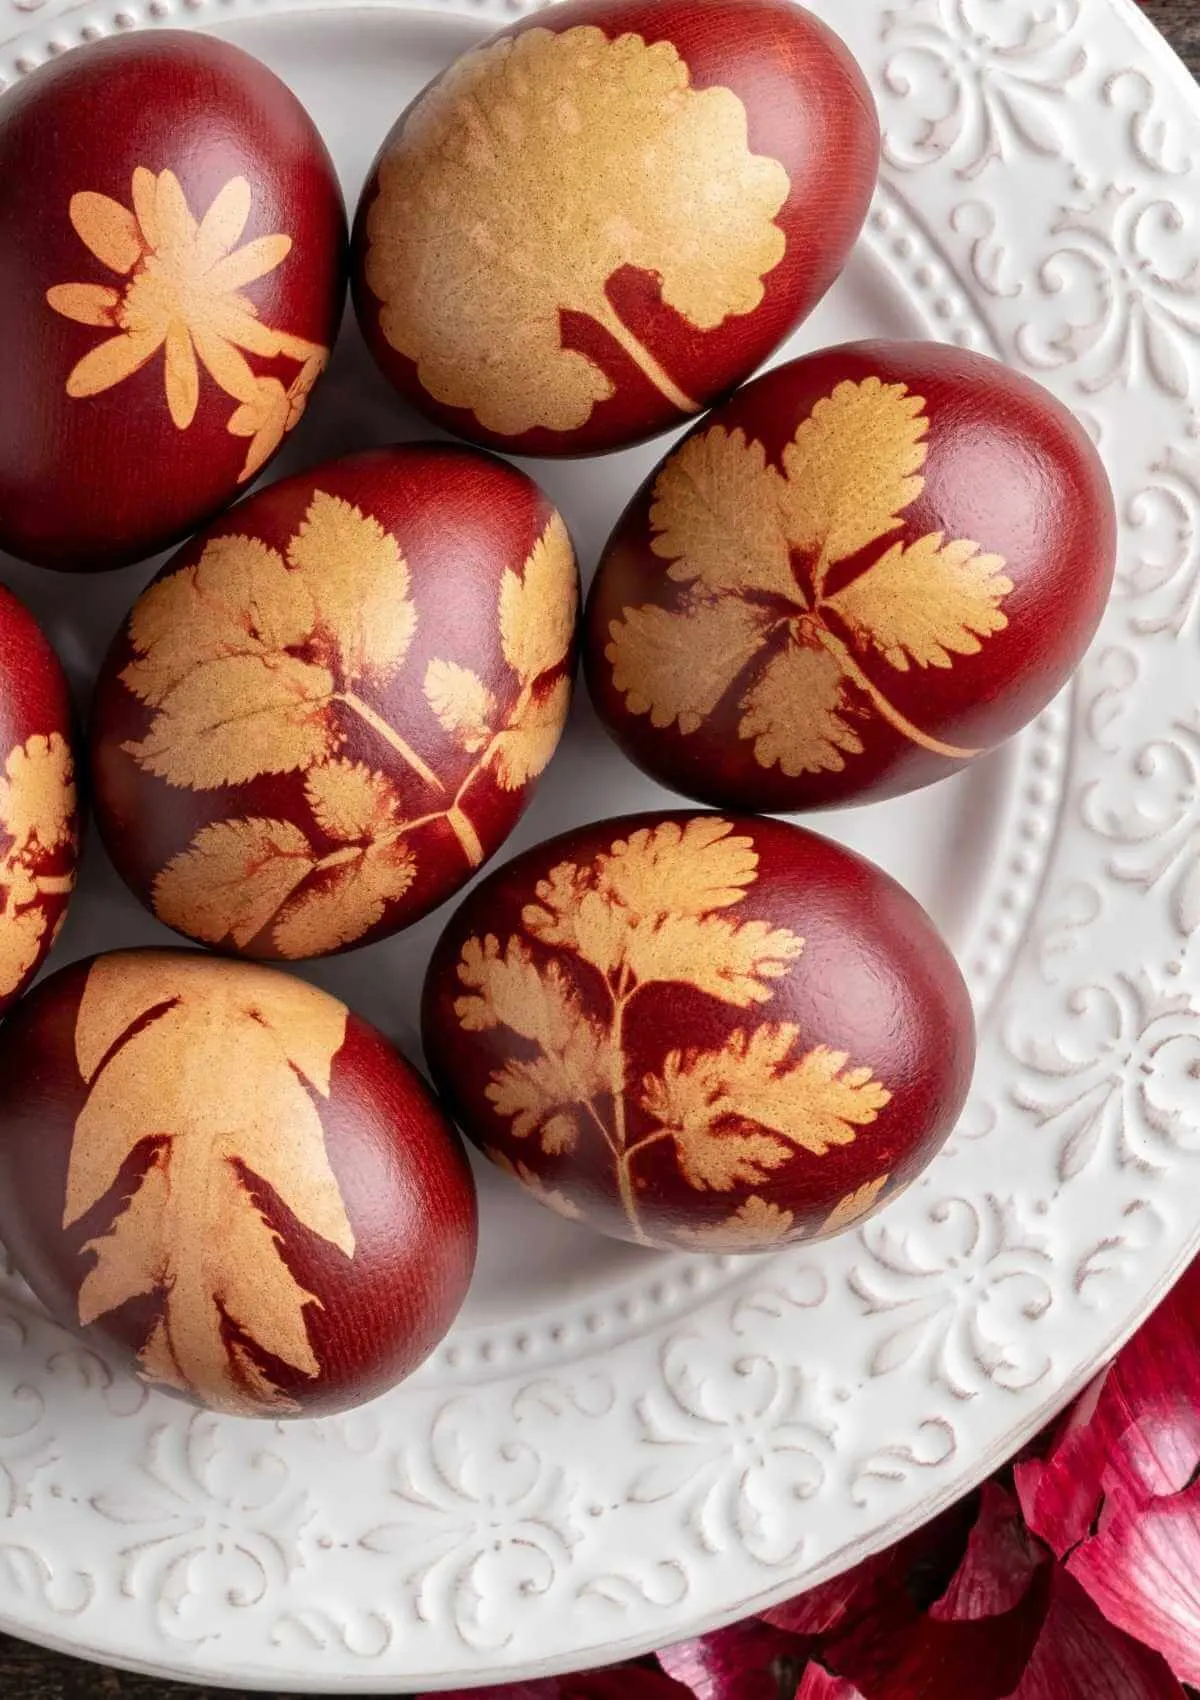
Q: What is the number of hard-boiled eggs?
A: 7